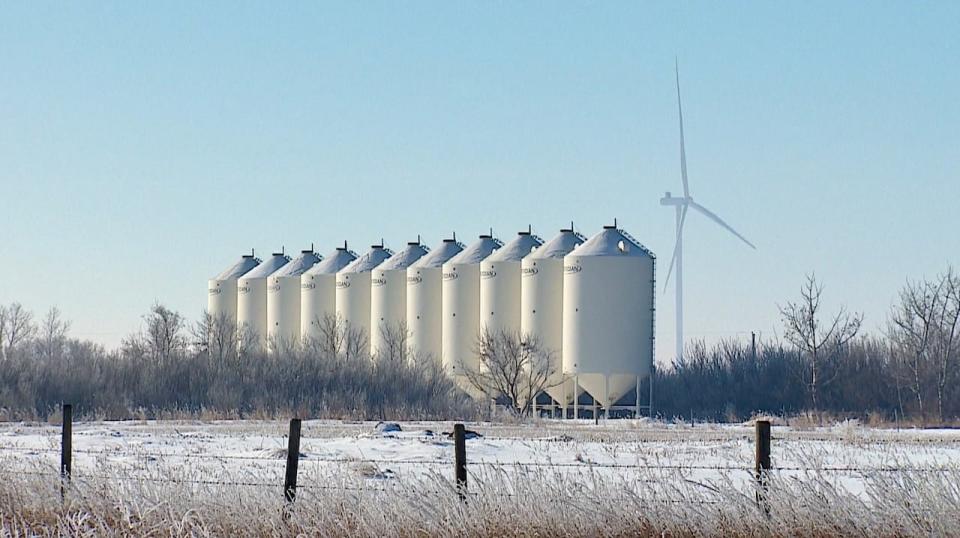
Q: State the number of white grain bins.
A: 11